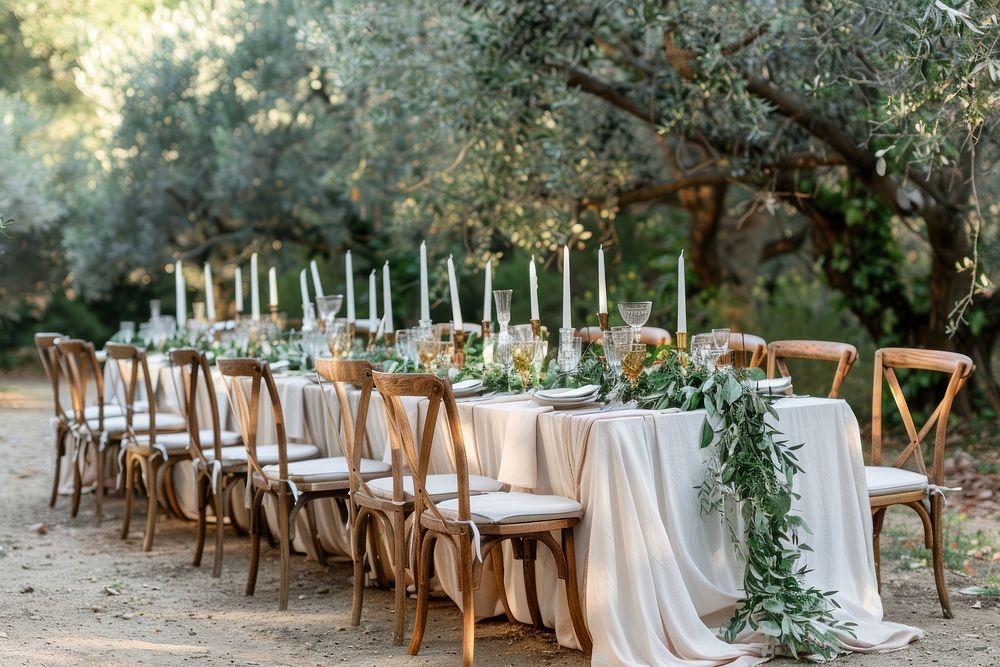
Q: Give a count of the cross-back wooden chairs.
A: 12